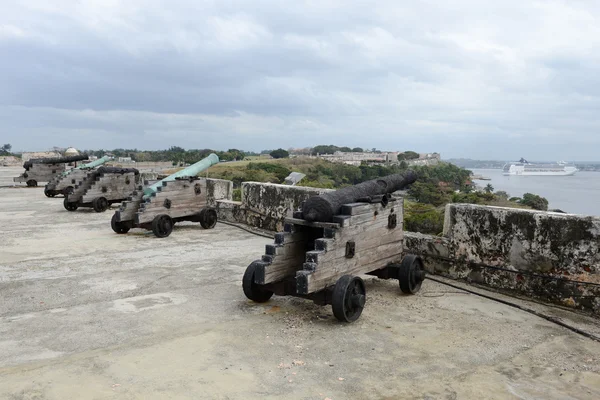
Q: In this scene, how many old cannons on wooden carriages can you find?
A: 5